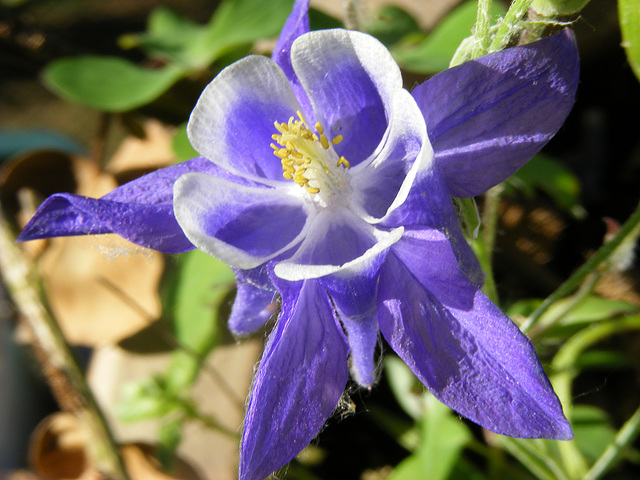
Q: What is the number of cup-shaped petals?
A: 5